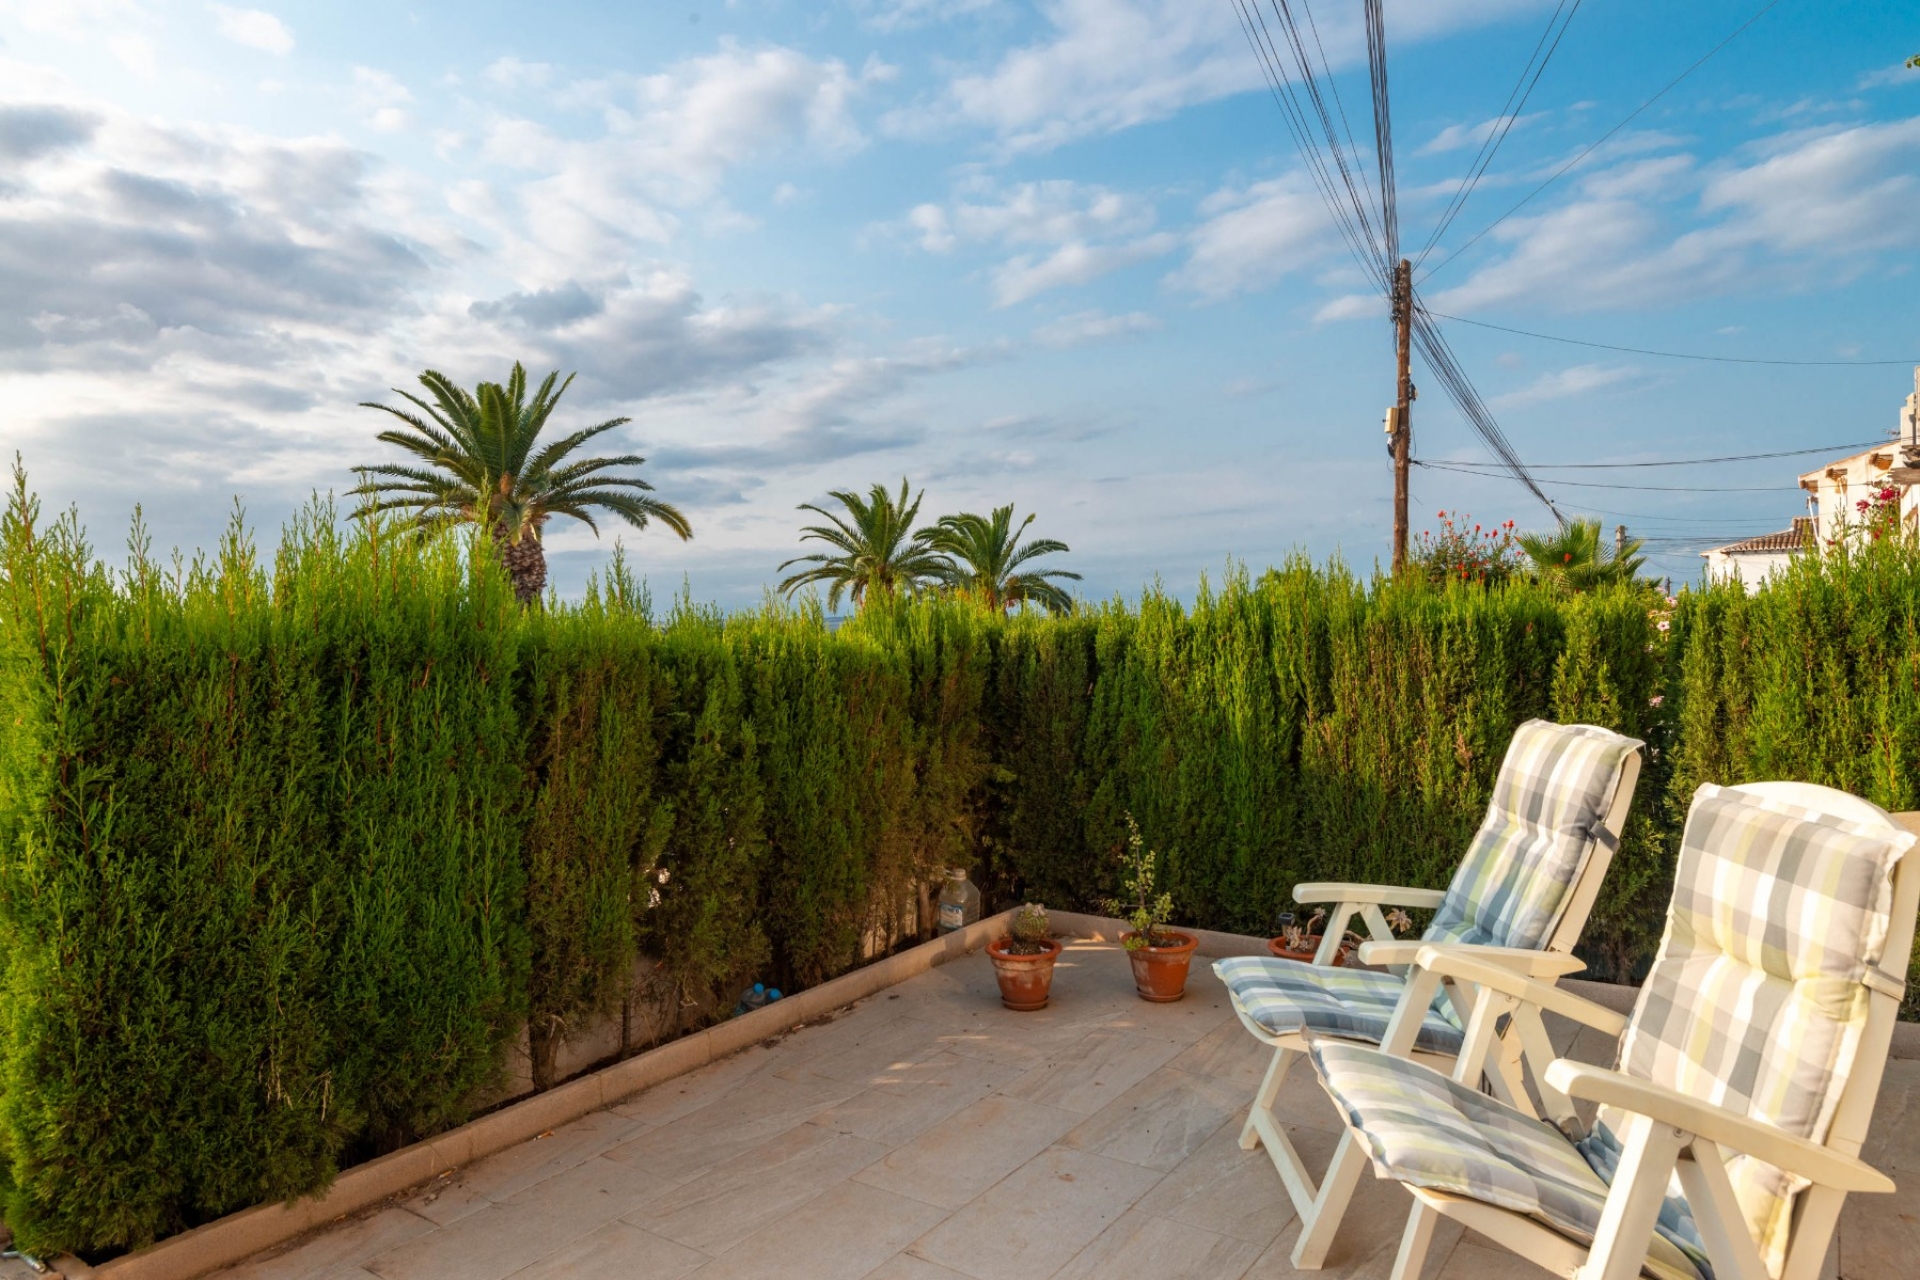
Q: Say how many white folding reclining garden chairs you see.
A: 2